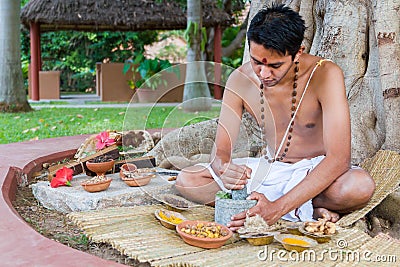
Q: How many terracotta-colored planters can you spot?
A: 1